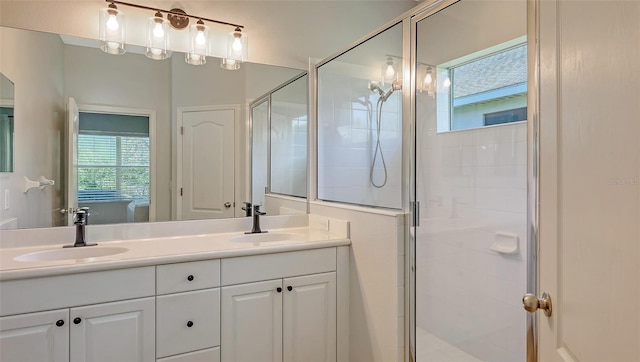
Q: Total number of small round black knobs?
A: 6